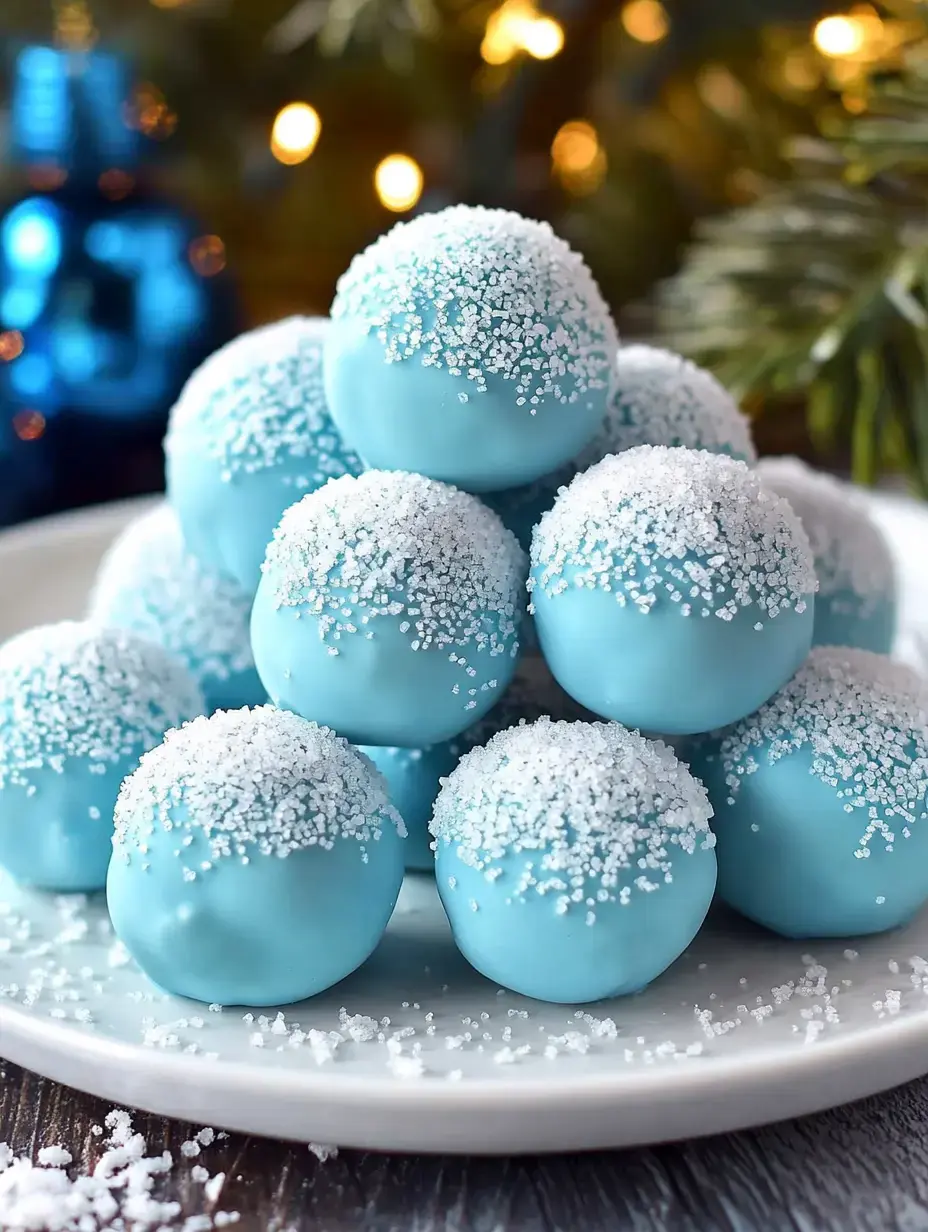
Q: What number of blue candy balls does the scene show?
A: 12